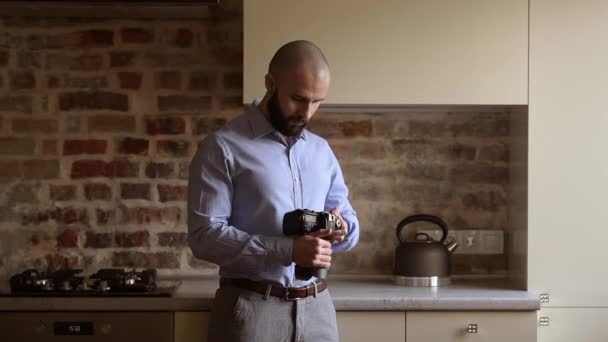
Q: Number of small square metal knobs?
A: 3